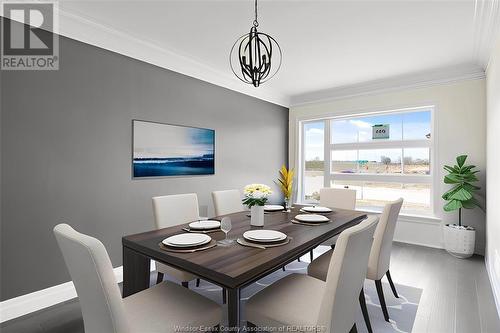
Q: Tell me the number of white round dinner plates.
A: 6